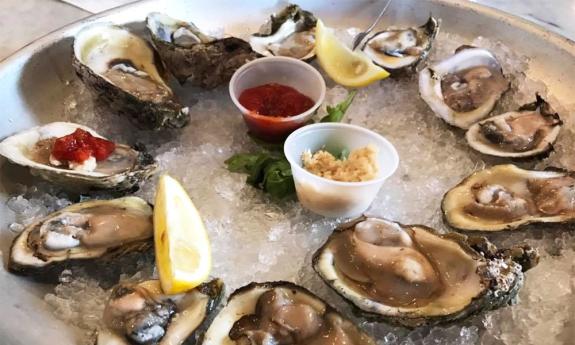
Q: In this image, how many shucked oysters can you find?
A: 12